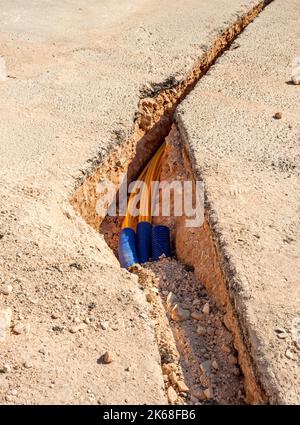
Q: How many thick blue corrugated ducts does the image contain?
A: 3